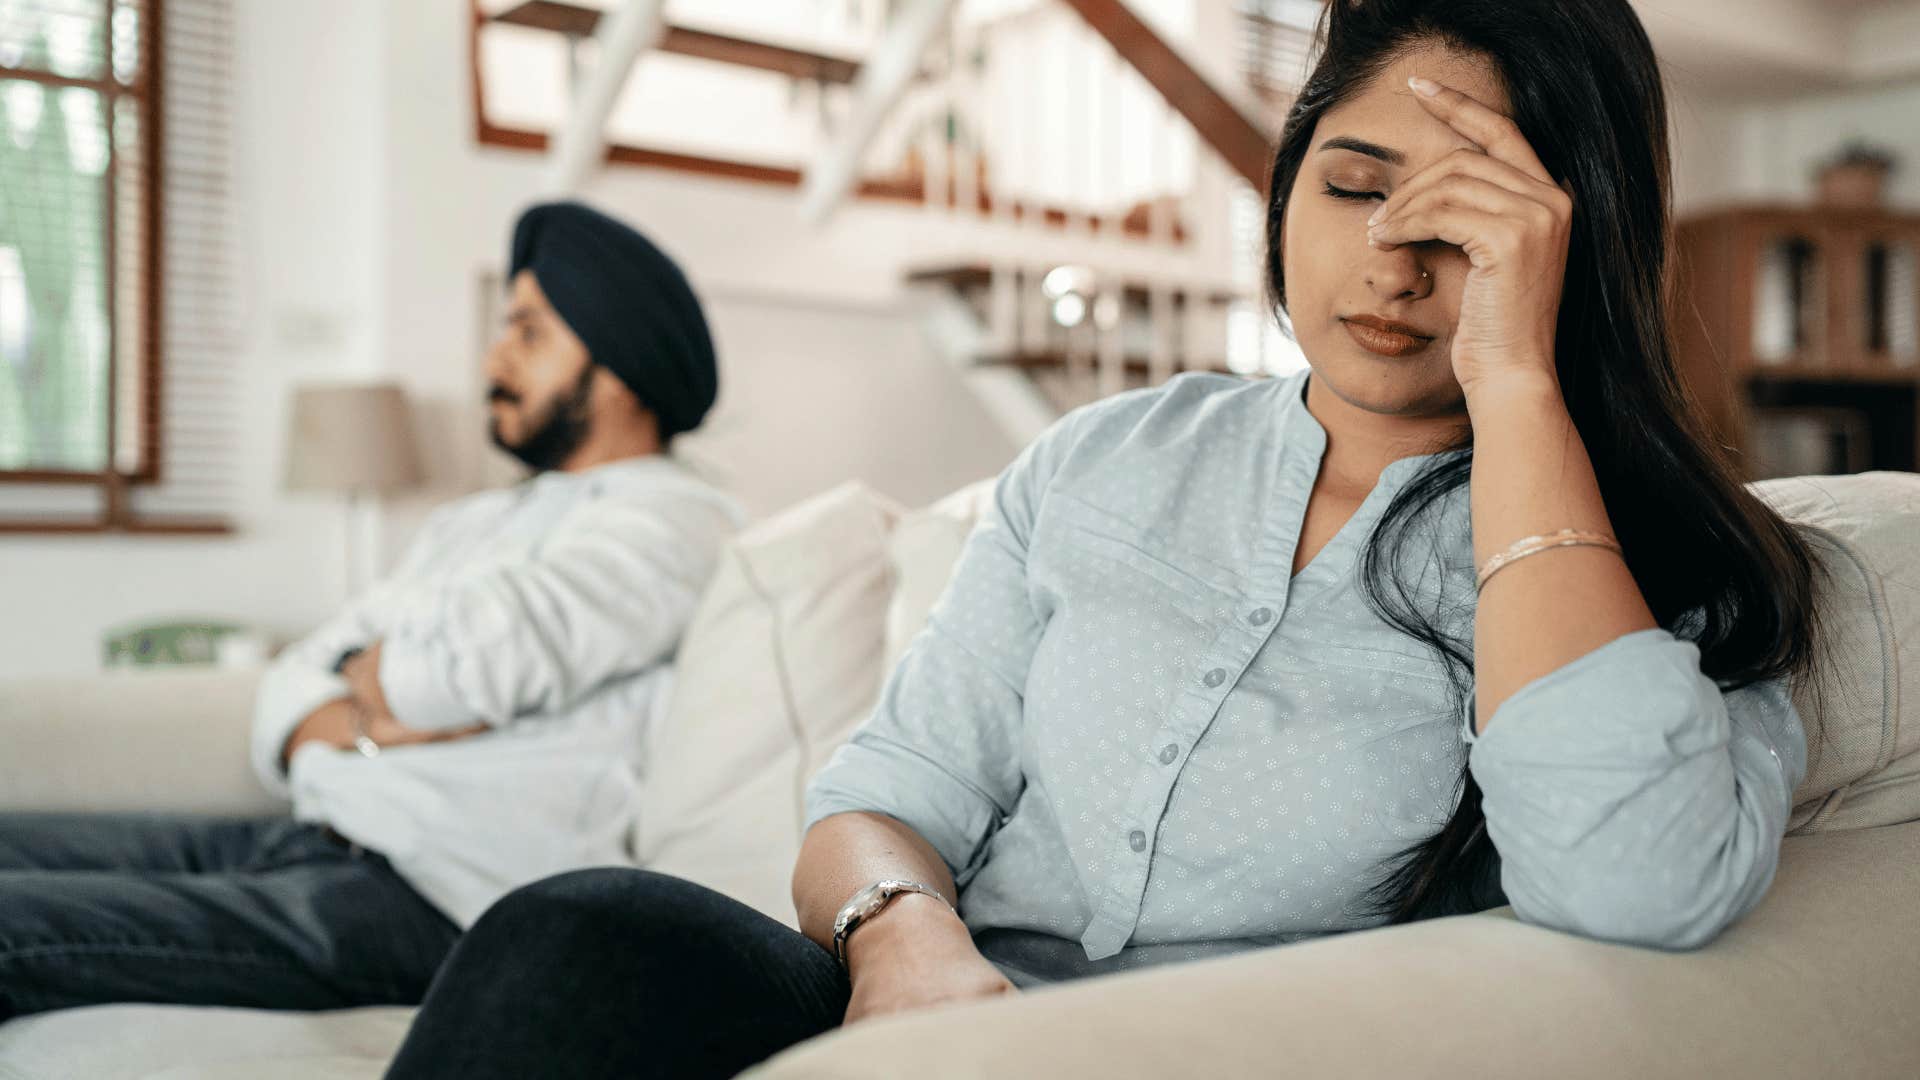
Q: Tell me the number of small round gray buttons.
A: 4